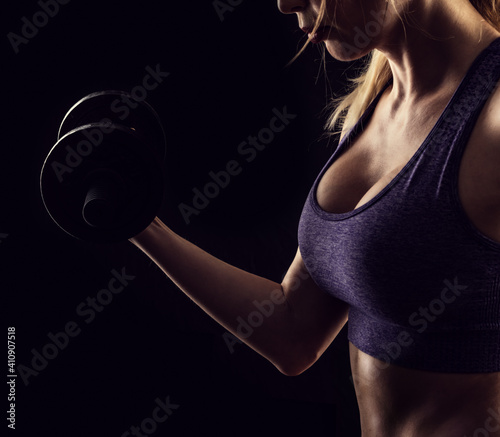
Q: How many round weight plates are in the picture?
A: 2